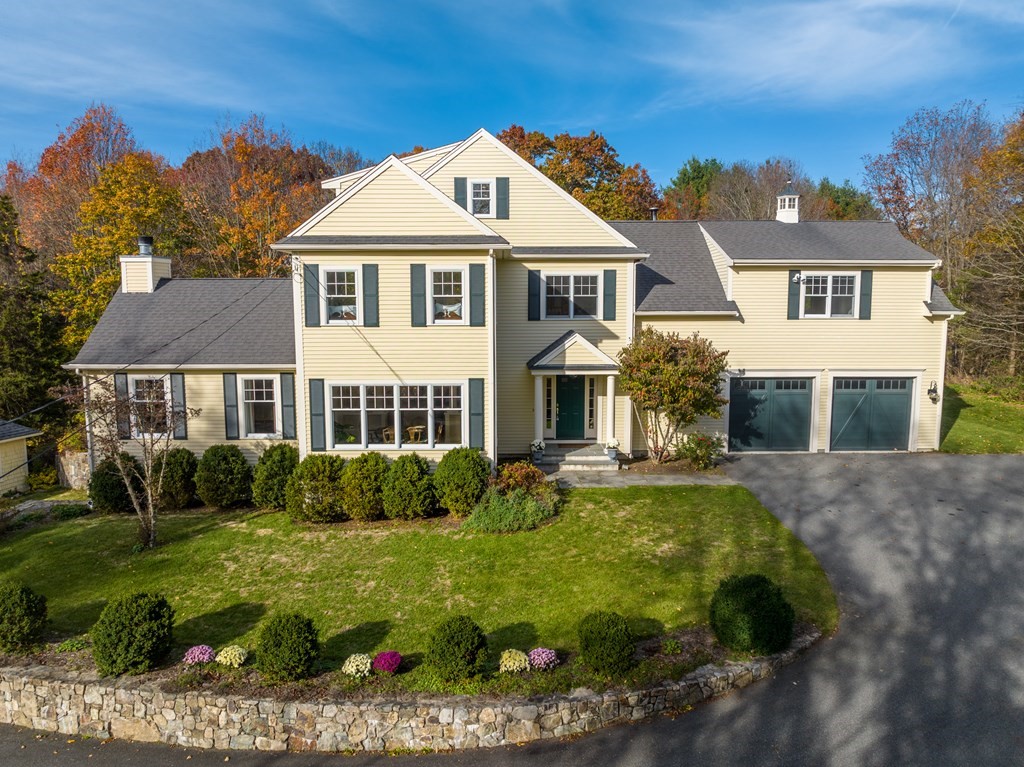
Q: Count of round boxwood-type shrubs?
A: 14